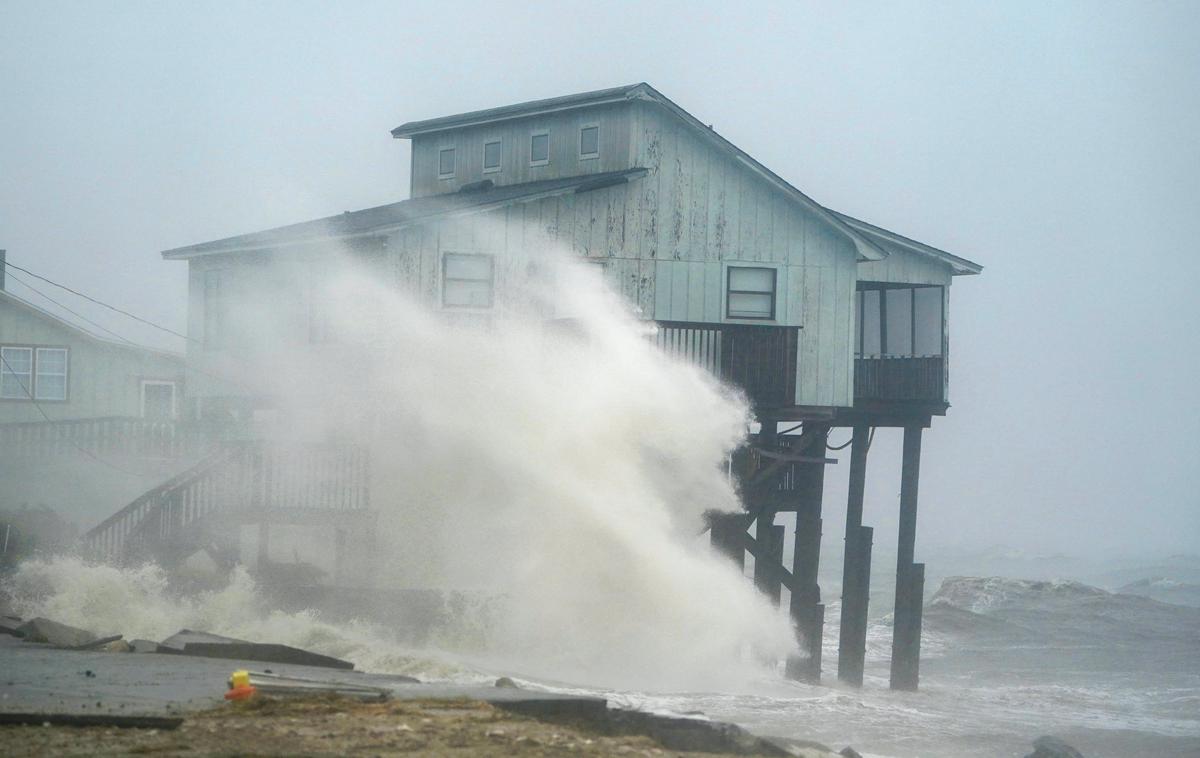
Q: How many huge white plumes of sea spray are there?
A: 1